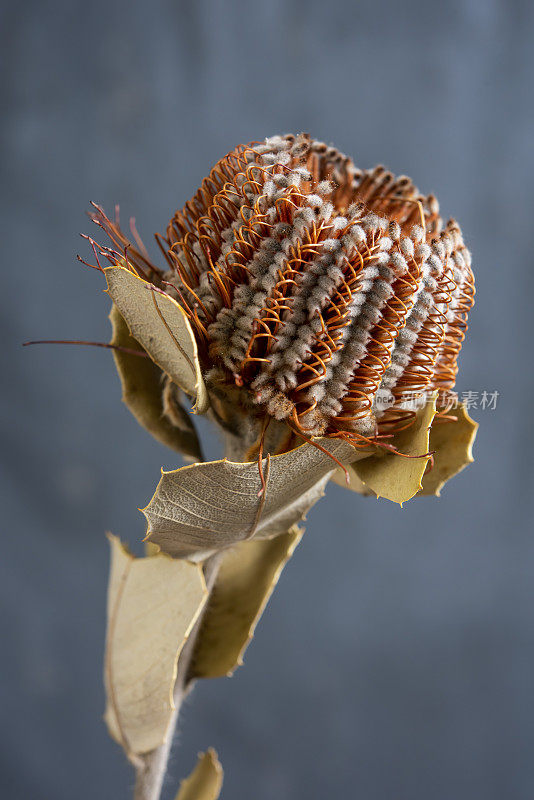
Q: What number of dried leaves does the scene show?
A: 8